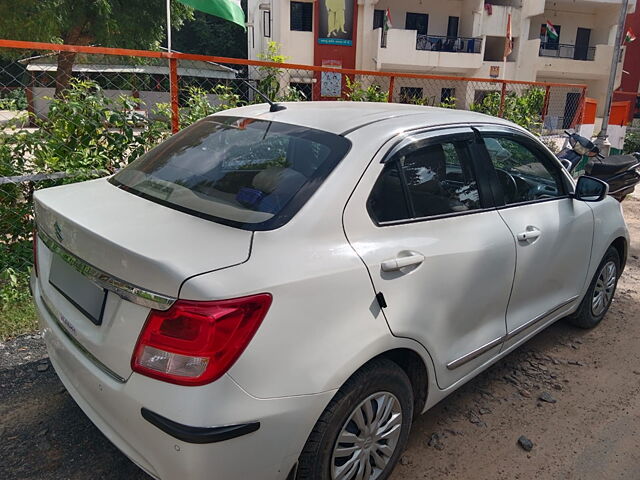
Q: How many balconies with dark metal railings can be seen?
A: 2